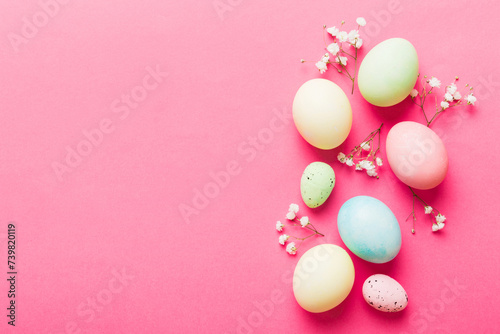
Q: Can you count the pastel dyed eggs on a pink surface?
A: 7